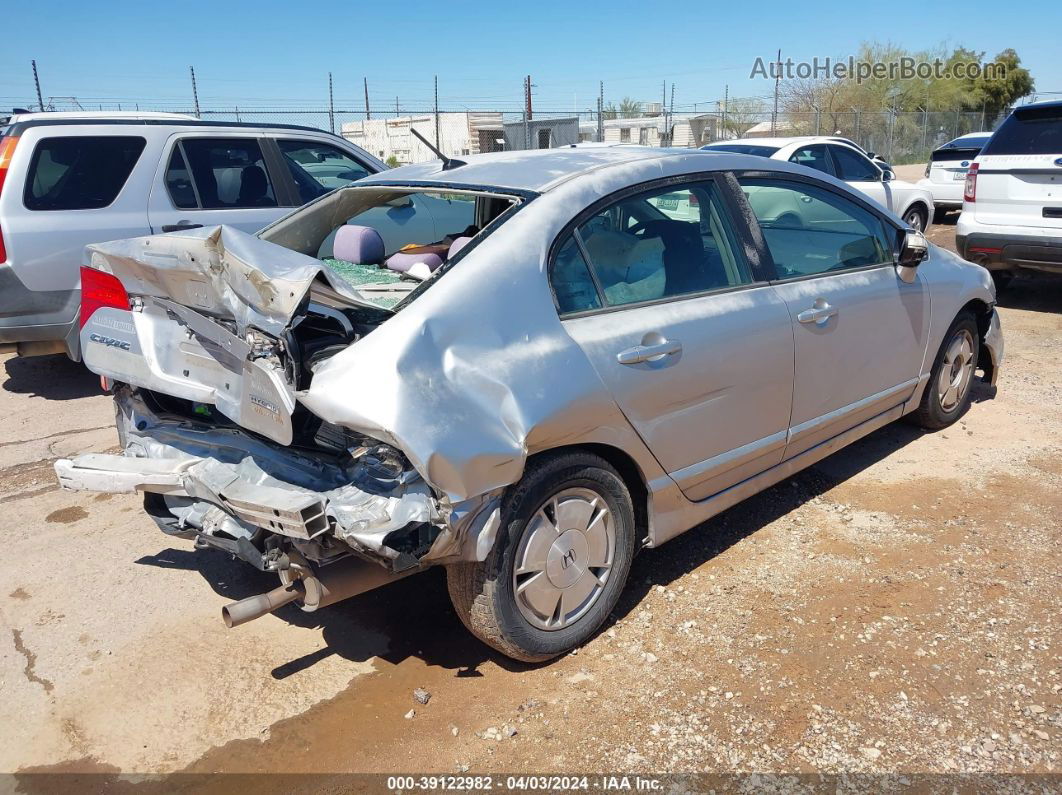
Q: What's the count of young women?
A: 0